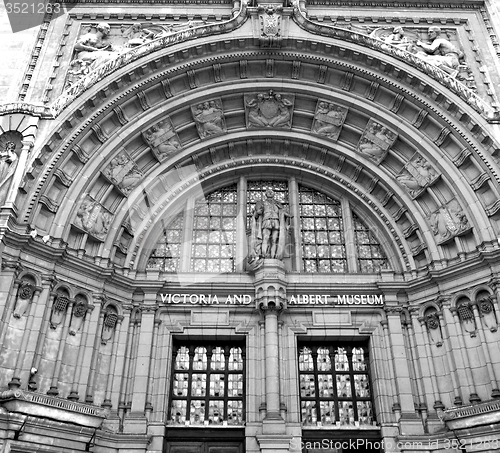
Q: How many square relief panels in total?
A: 9